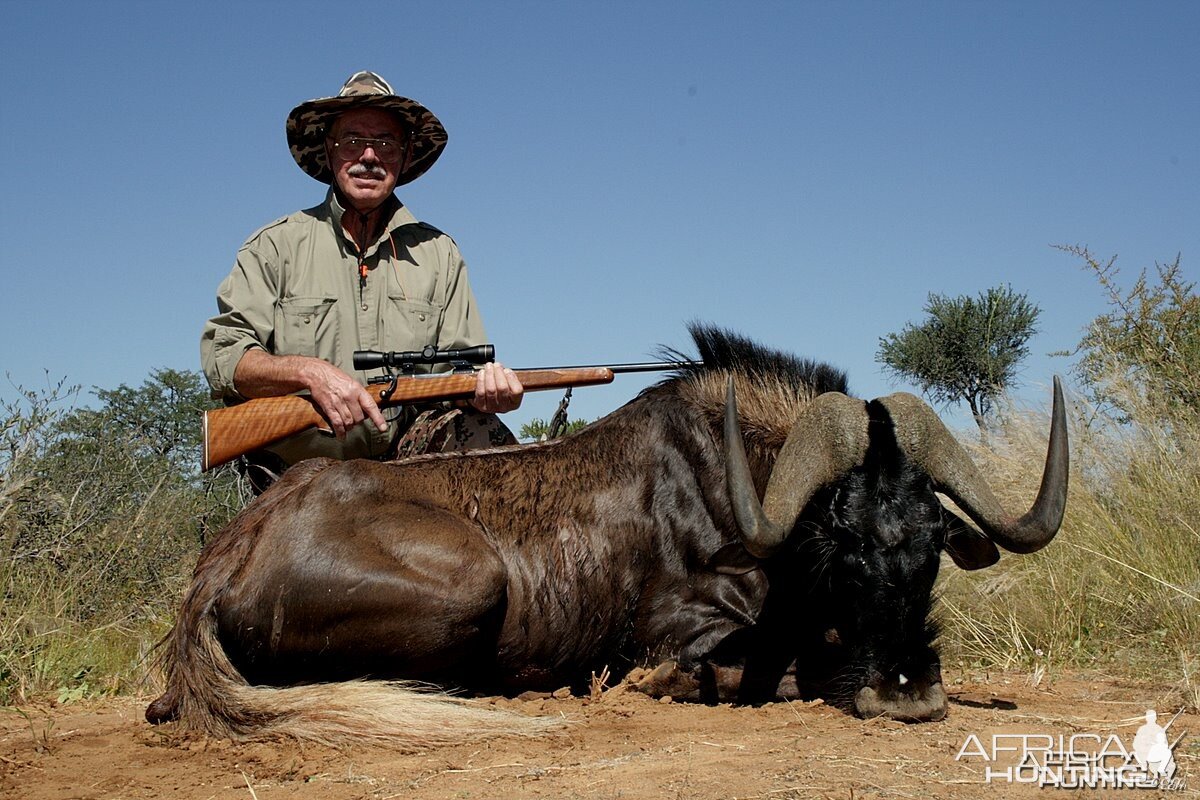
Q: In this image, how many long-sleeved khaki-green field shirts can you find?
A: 1